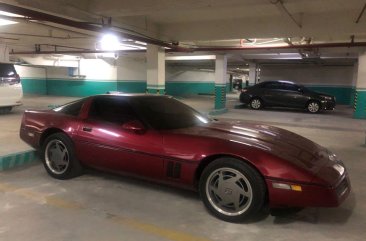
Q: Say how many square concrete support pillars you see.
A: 4